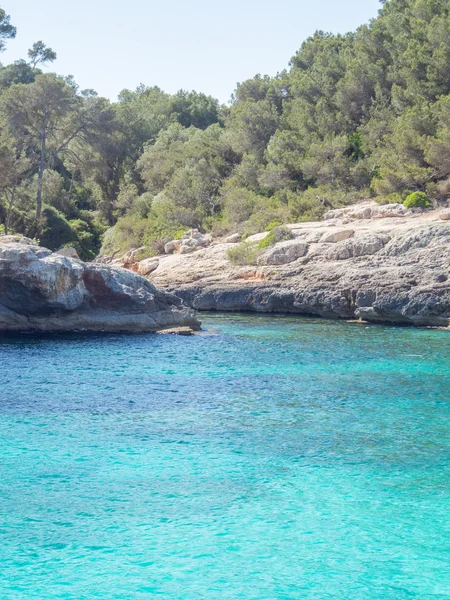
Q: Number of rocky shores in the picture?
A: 2